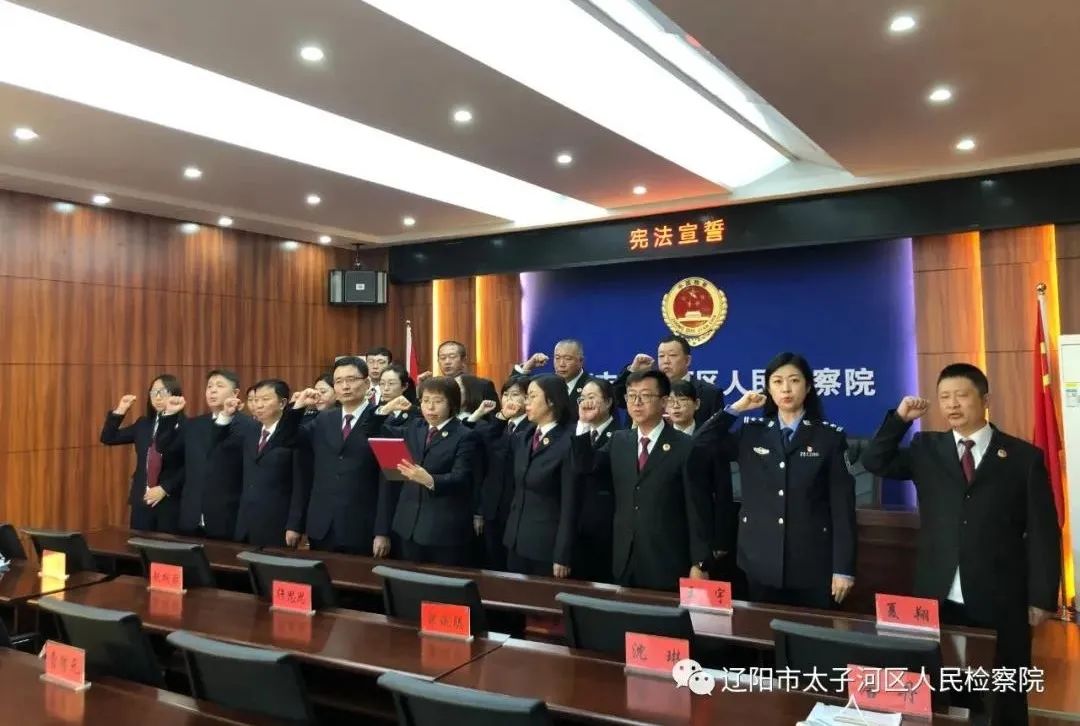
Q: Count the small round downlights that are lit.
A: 14